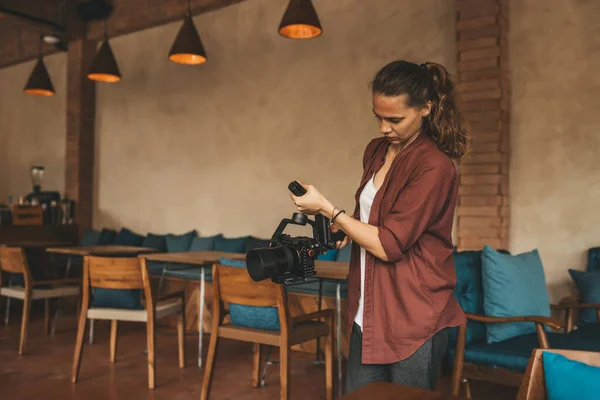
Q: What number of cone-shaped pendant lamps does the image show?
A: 4